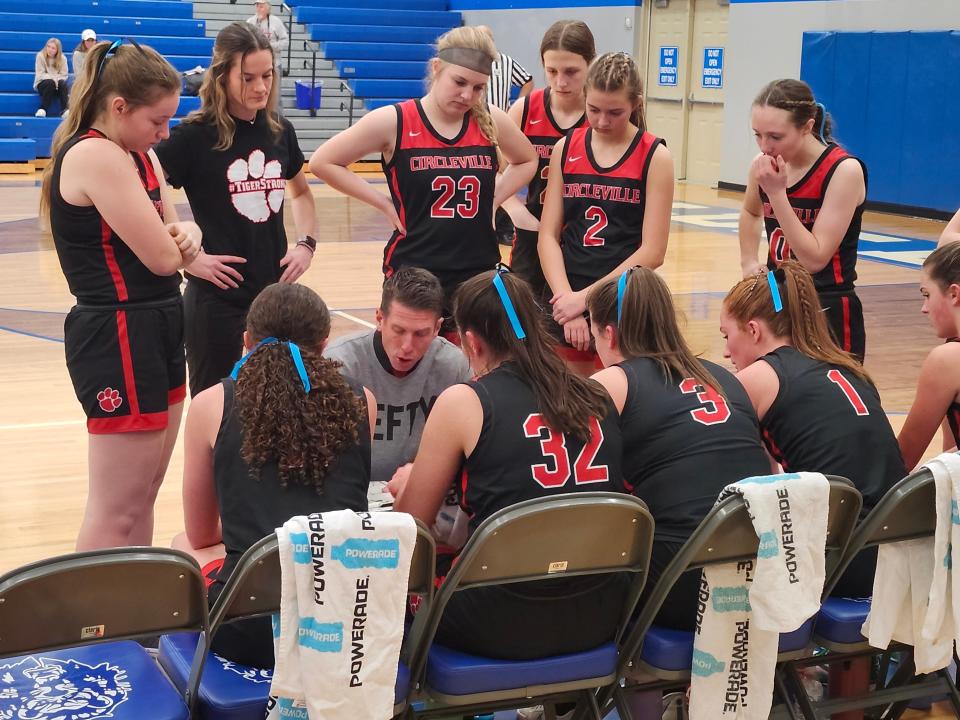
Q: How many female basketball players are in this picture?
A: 10